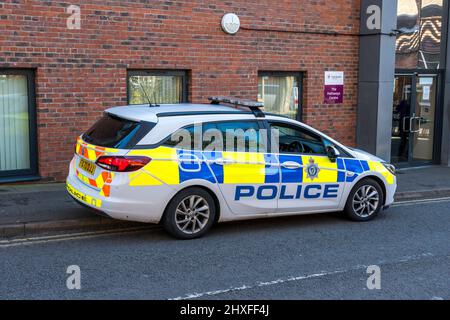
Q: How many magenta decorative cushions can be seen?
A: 0